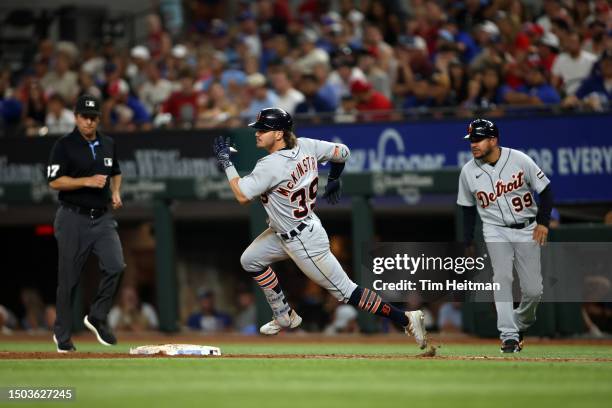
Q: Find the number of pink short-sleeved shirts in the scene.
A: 0